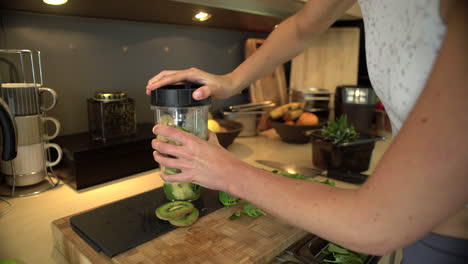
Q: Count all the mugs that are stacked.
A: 3